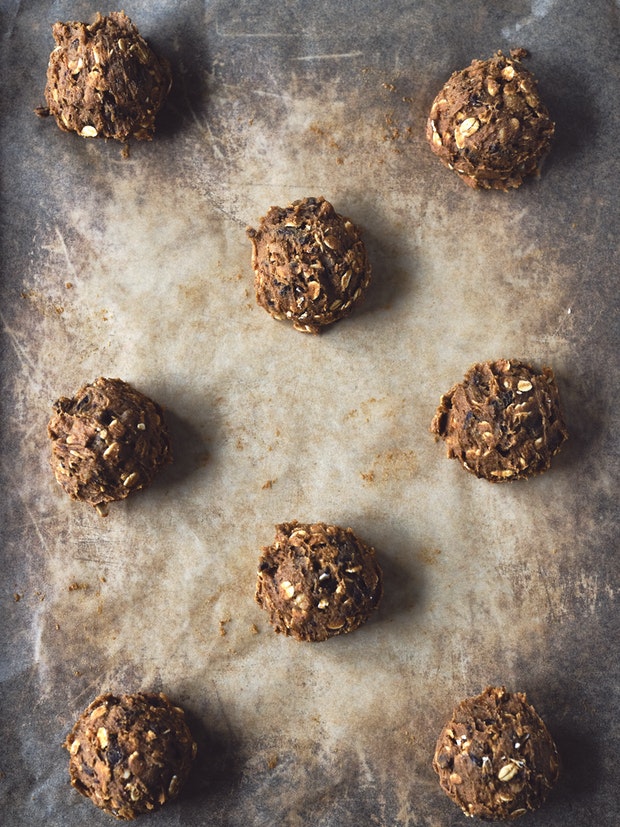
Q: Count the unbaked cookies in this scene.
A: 8